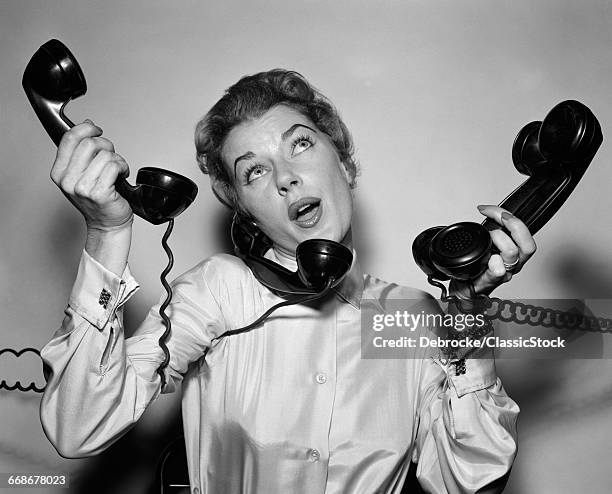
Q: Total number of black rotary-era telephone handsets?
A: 4